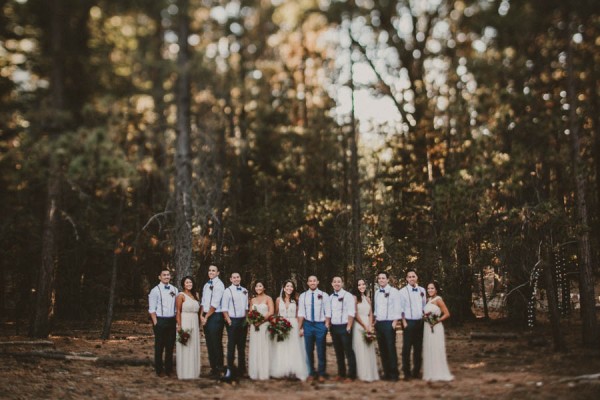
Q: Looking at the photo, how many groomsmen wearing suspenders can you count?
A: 6